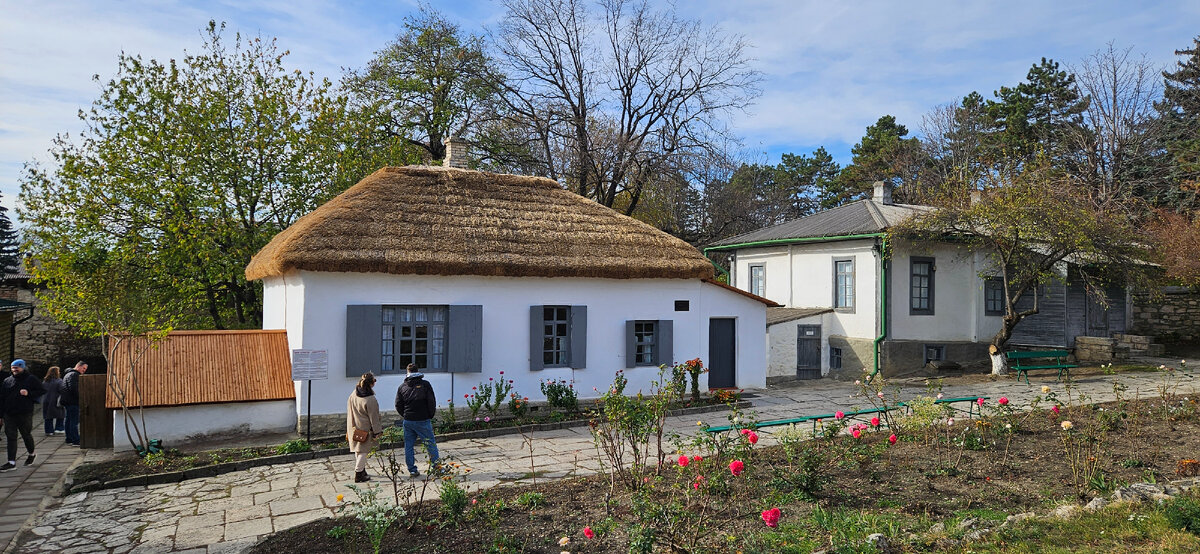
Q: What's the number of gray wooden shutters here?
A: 6